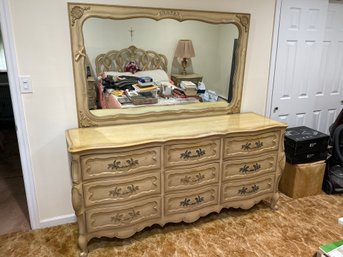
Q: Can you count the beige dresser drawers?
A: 9